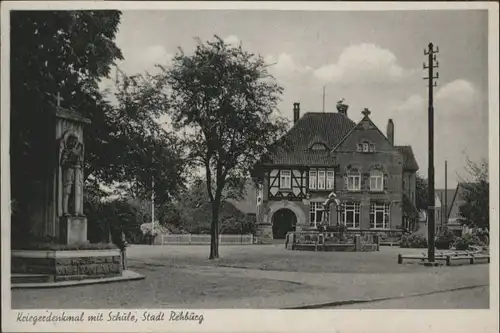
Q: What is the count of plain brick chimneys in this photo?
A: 2